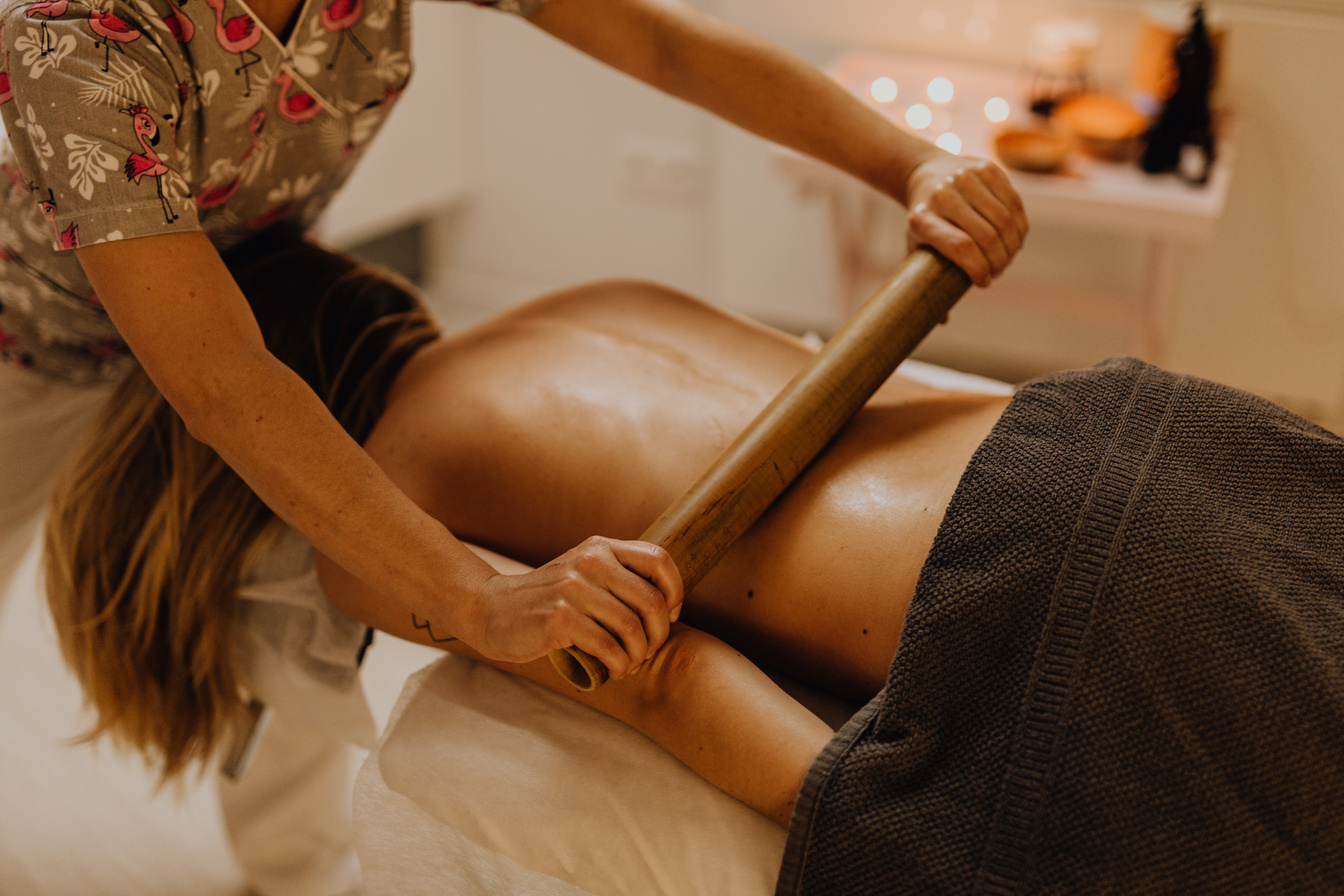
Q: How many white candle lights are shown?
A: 5